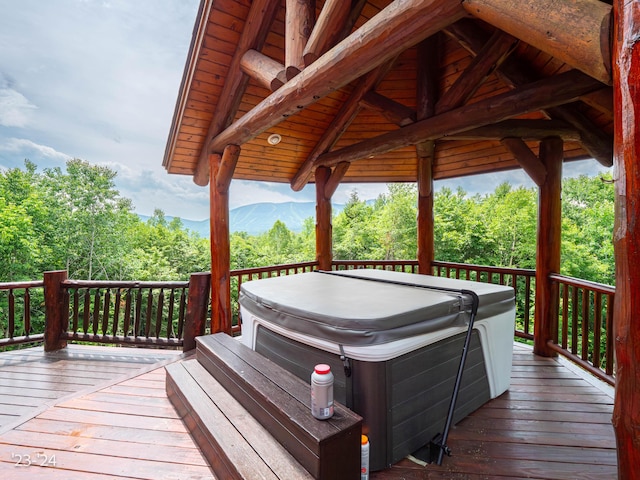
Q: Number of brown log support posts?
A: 5